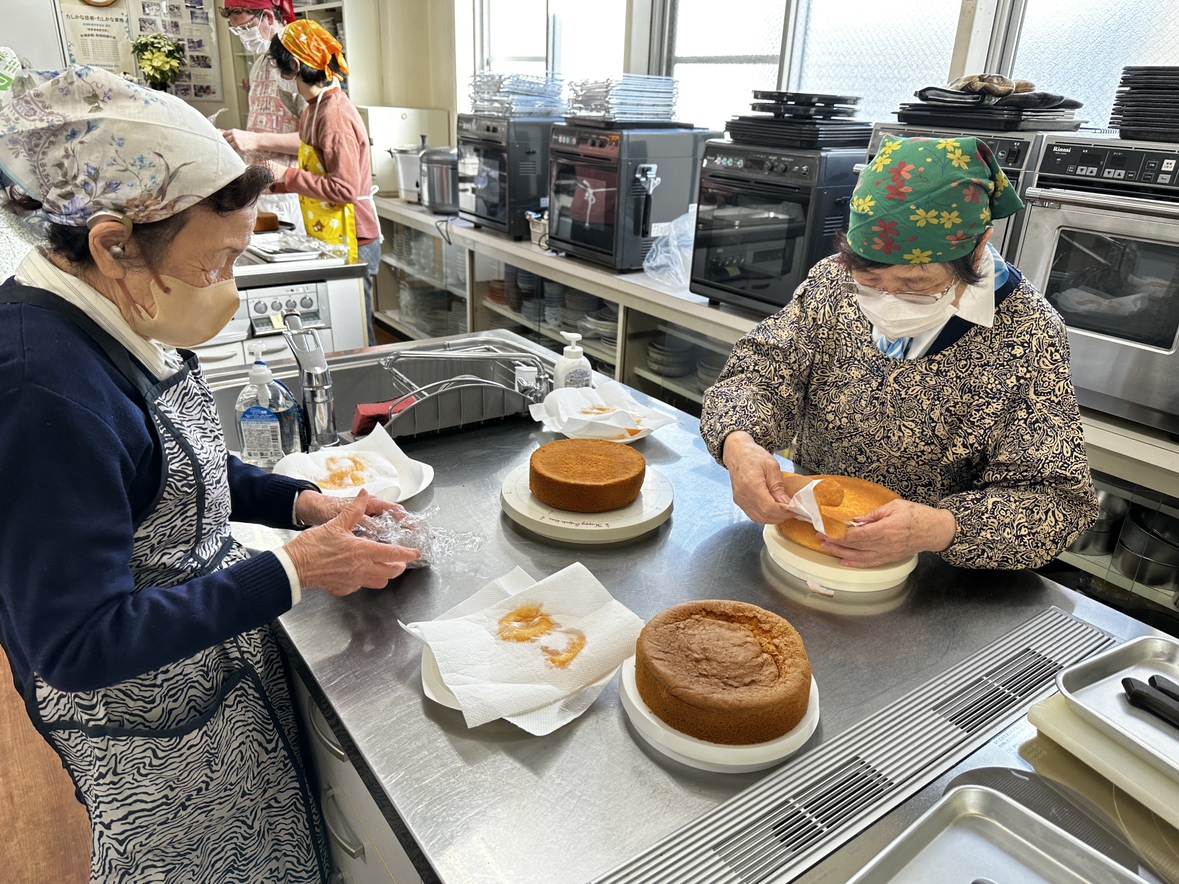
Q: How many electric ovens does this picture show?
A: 5